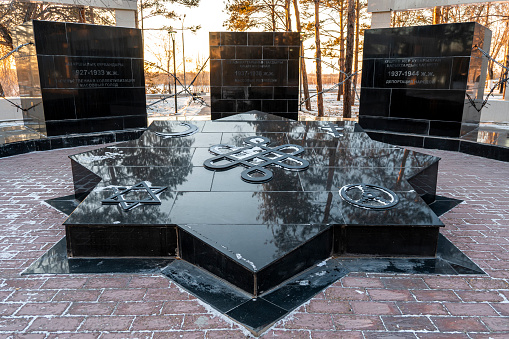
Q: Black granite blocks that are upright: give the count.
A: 3